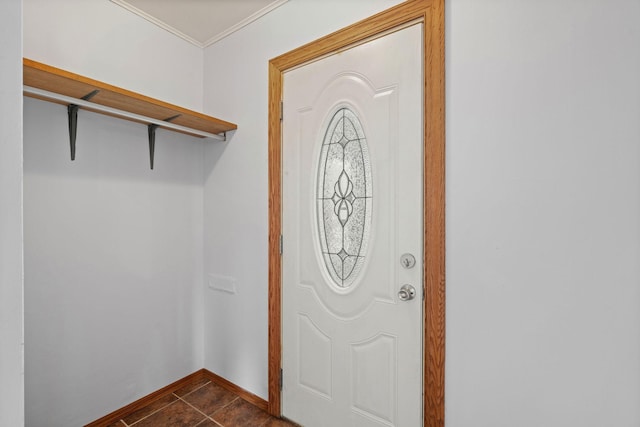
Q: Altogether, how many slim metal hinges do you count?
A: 3